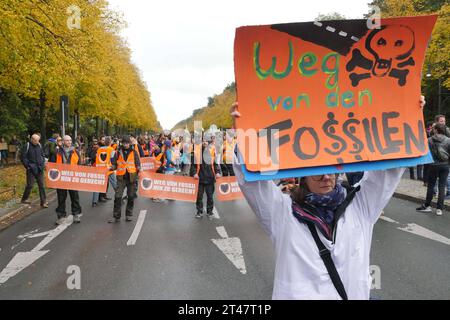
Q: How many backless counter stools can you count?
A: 0